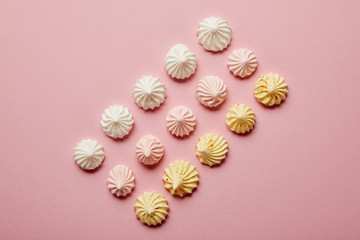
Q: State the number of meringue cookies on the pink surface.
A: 15